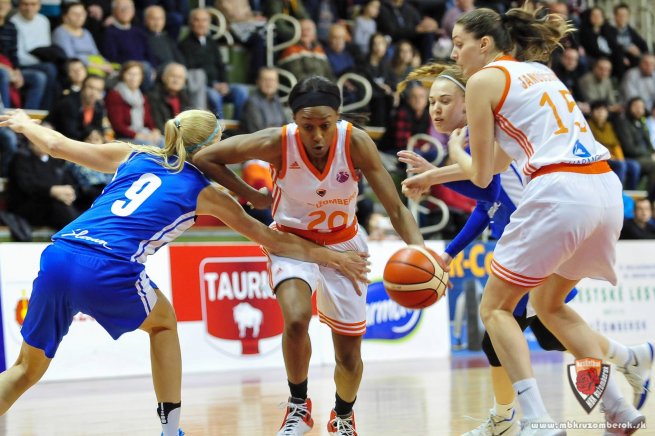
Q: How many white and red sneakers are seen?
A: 2